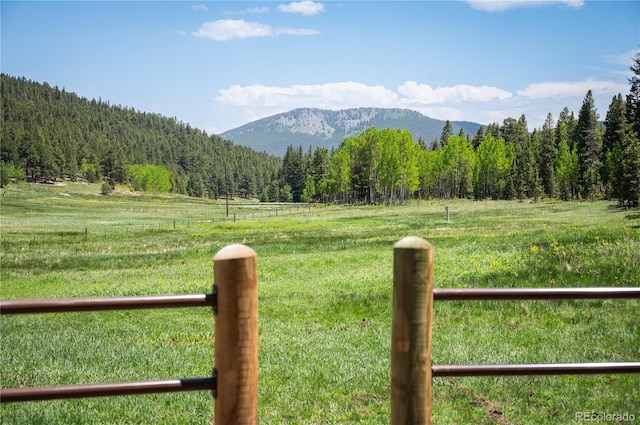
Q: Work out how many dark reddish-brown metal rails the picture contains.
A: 4